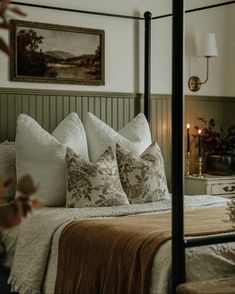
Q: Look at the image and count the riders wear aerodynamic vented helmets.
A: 0